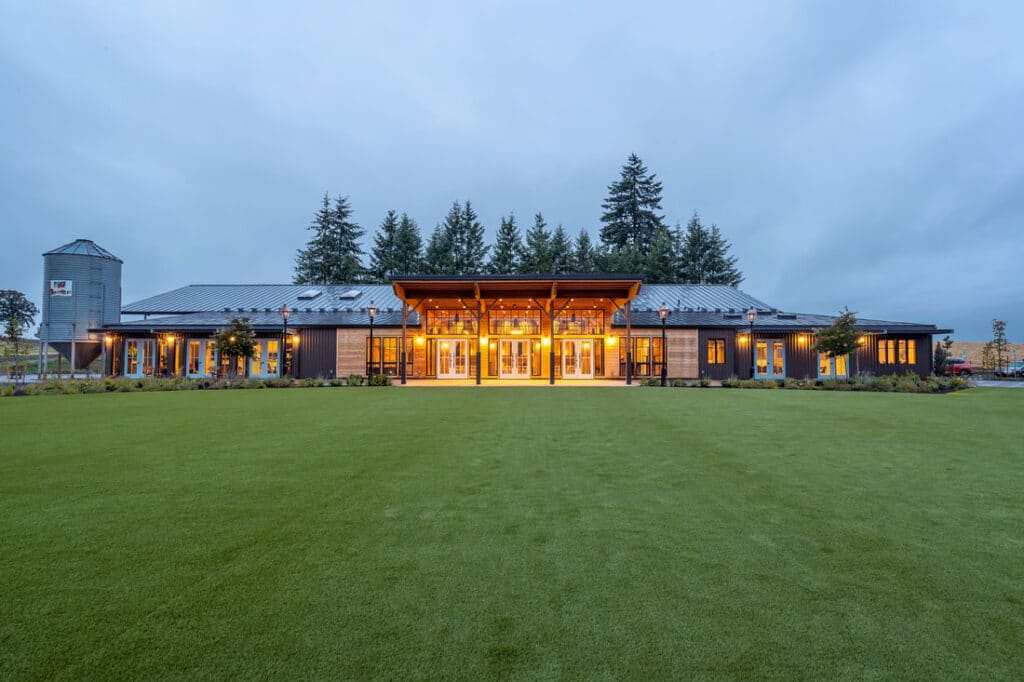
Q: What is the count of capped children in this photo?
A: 0